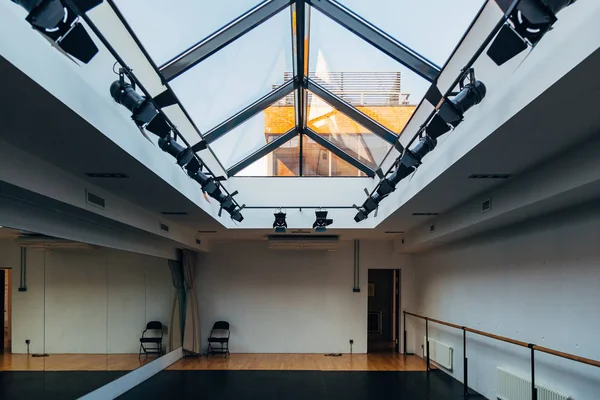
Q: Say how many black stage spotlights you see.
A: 14